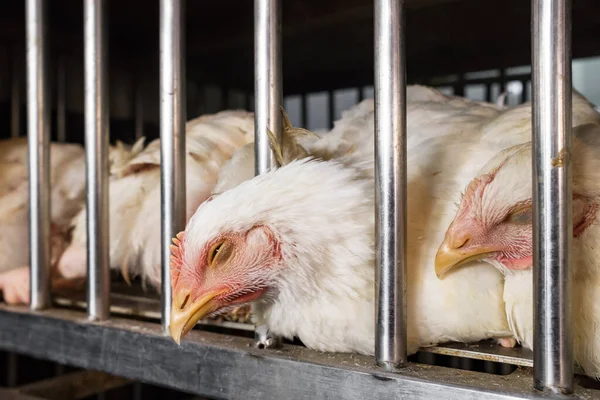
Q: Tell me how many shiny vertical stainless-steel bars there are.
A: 6